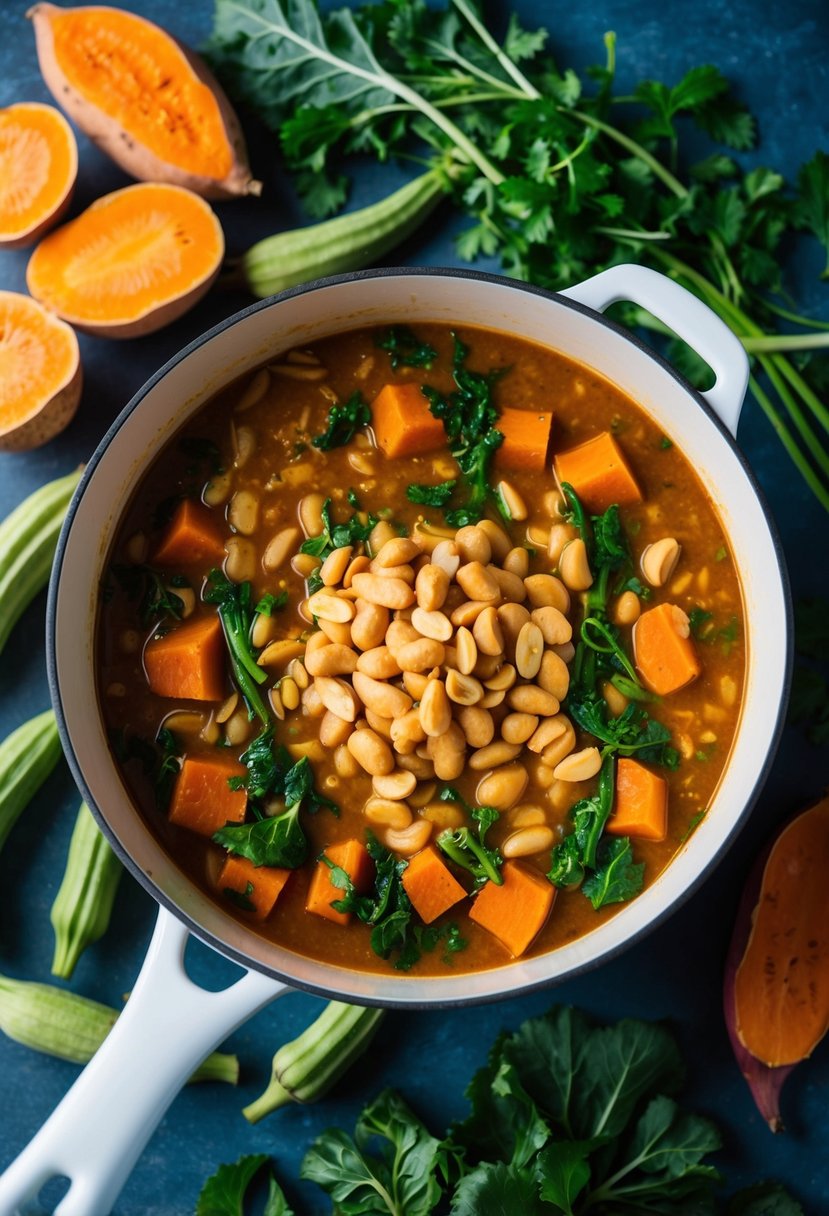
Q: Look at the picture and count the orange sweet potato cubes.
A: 12